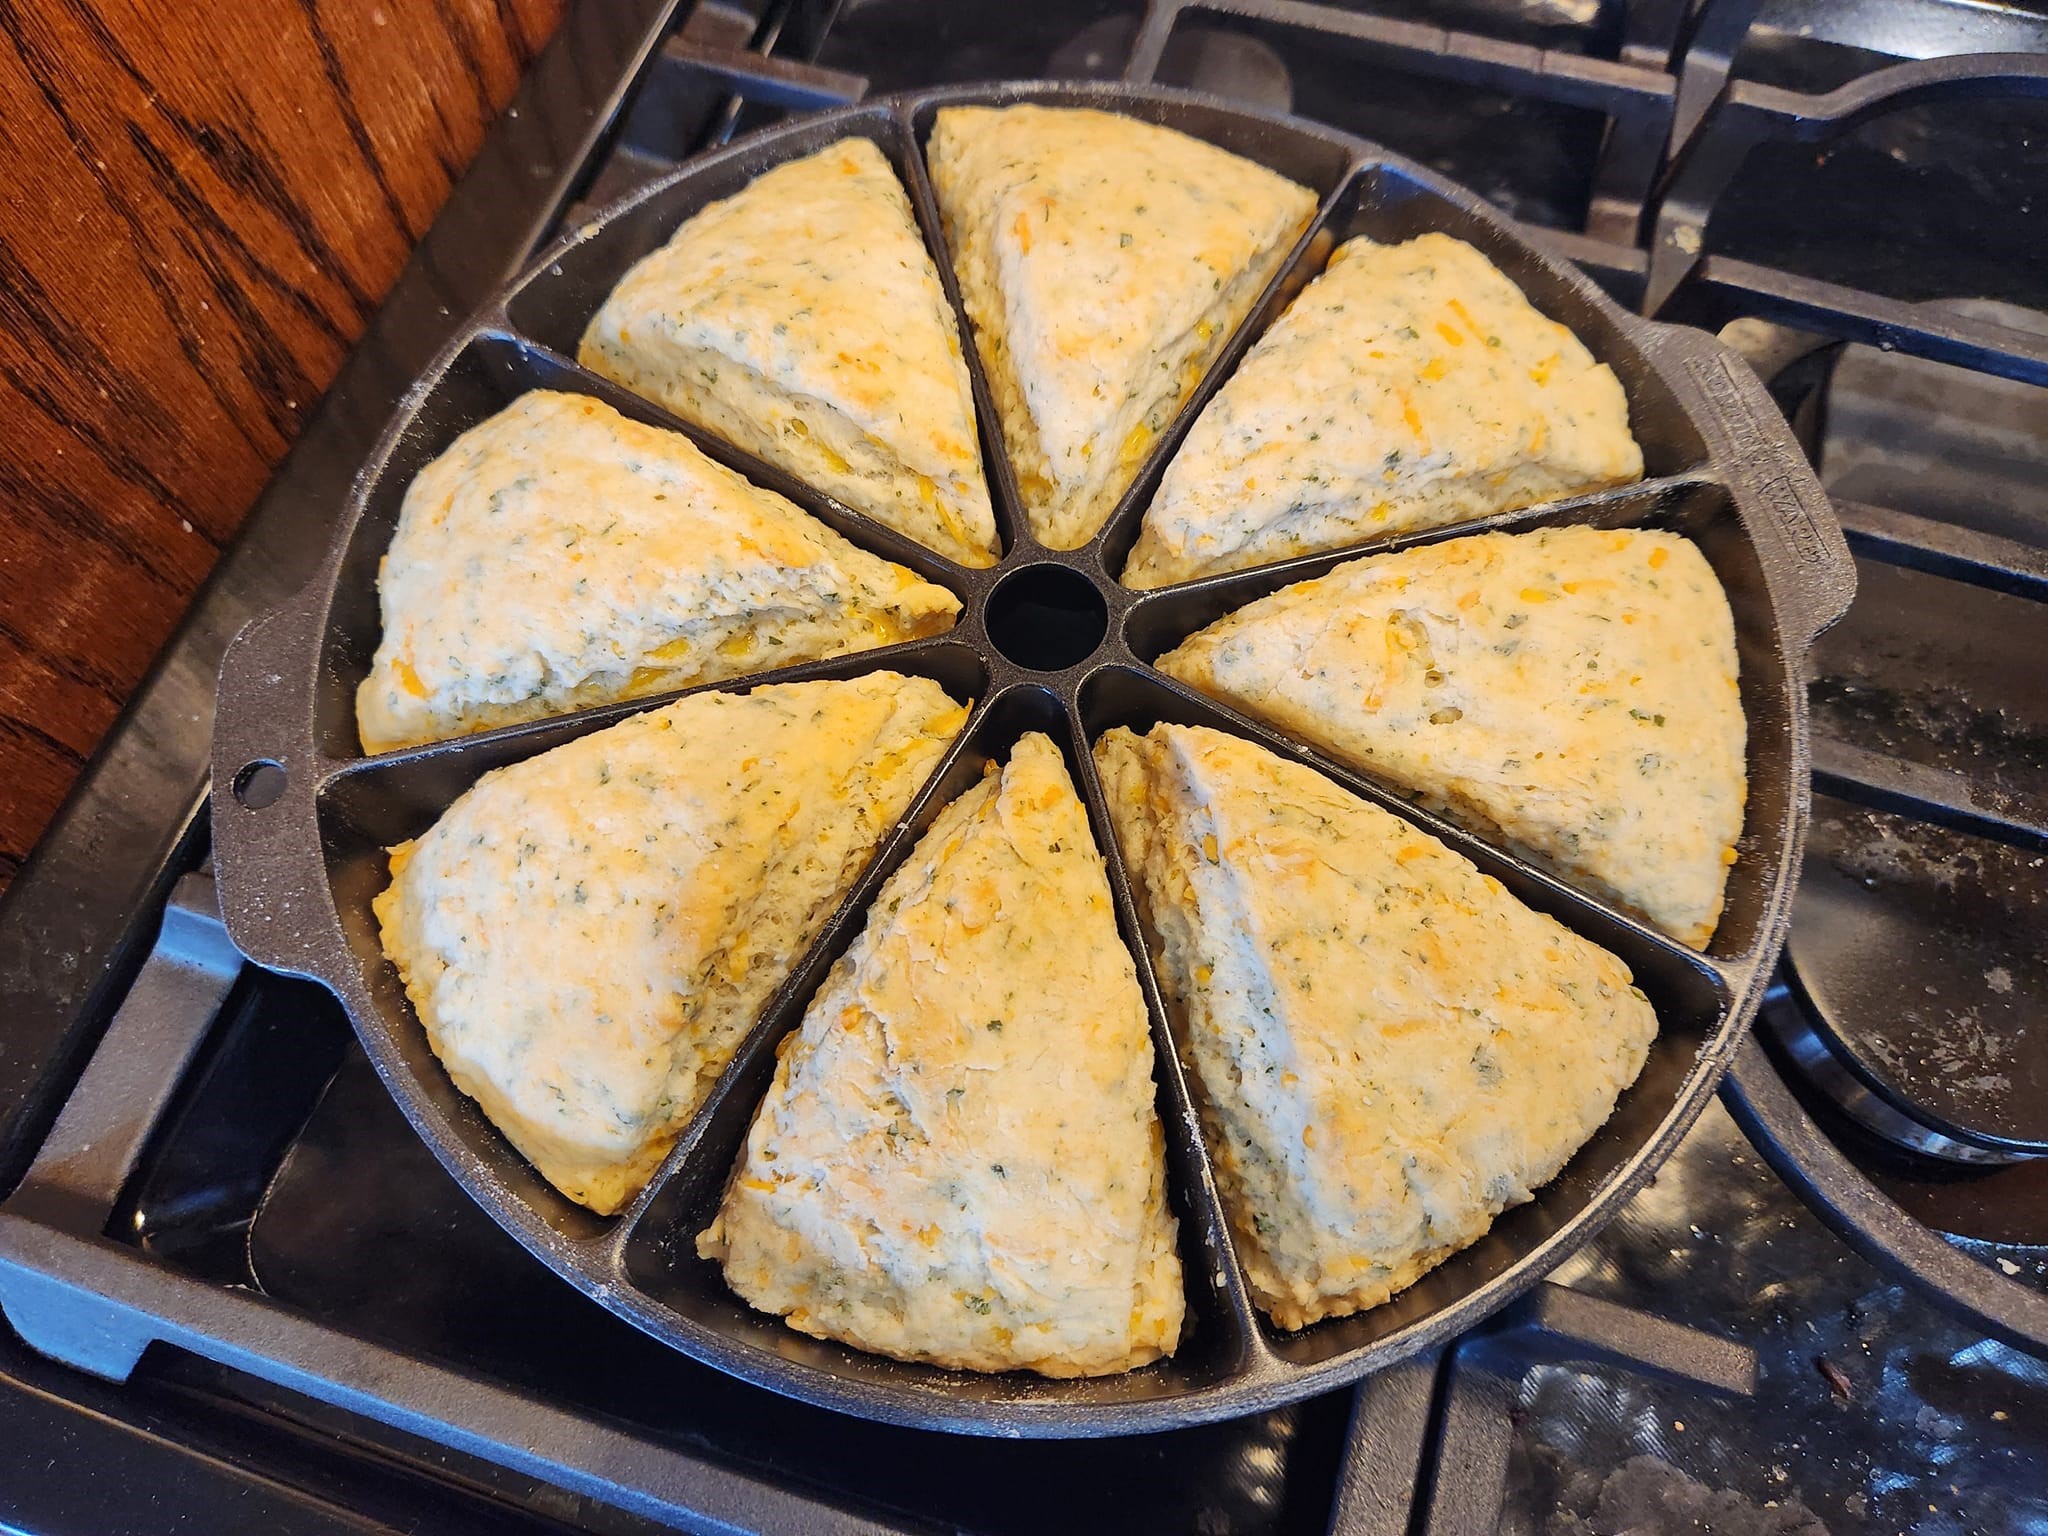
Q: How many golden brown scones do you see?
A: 8